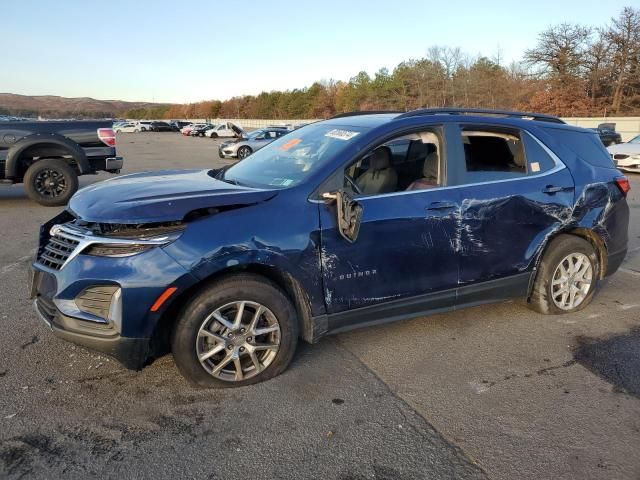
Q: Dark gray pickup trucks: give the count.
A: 1